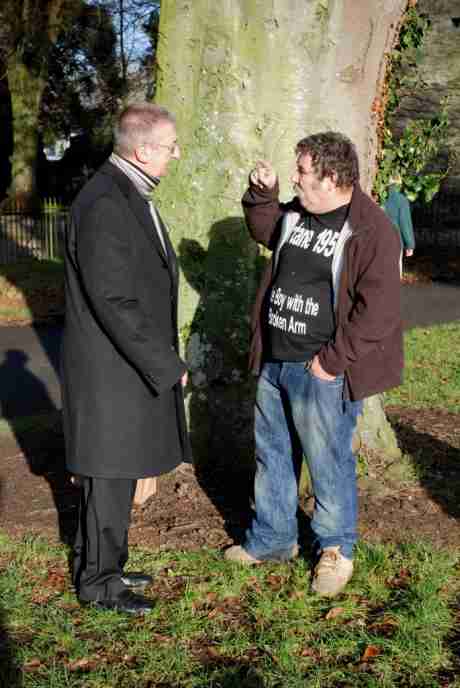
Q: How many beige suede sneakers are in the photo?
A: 2